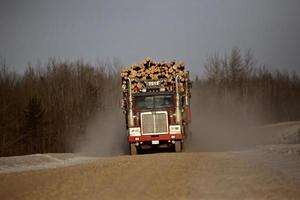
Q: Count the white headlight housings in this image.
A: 2